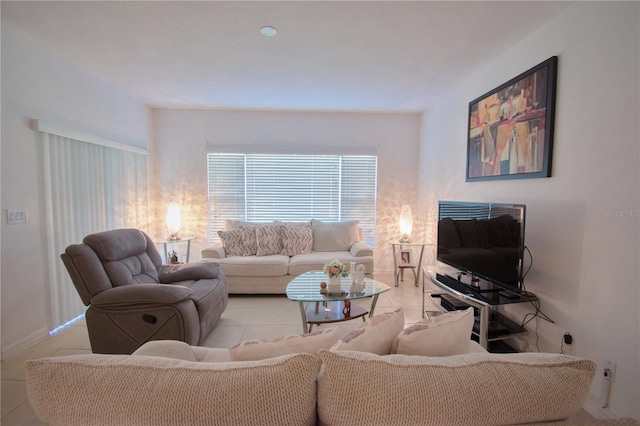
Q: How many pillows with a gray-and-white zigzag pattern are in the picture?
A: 4